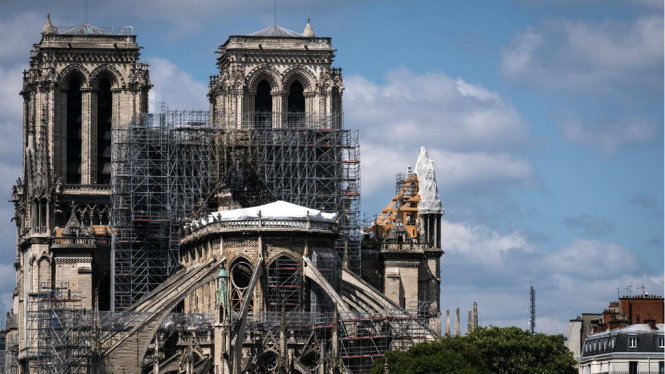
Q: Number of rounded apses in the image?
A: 1